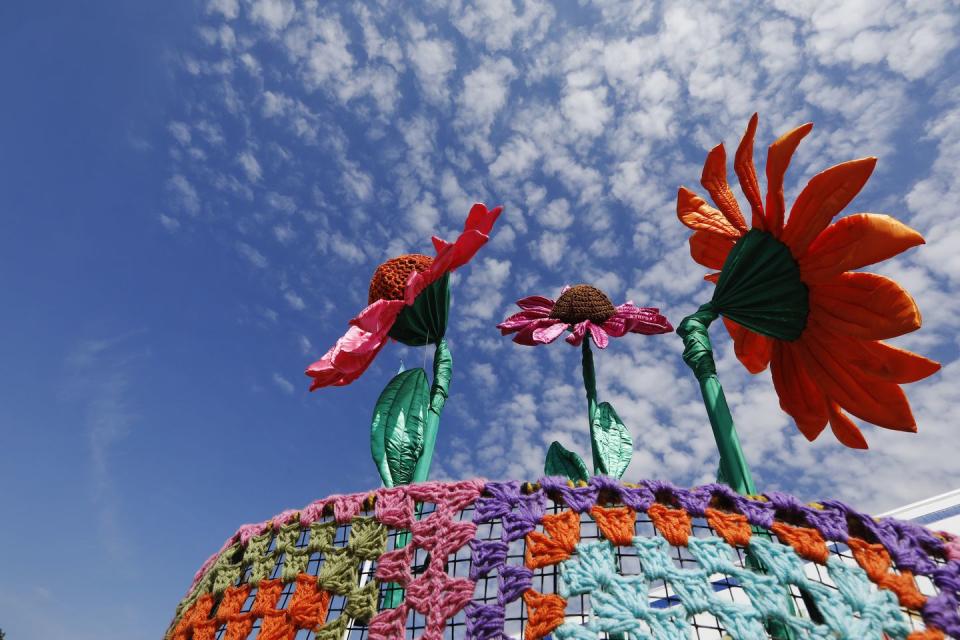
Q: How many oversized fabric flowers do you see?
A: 3